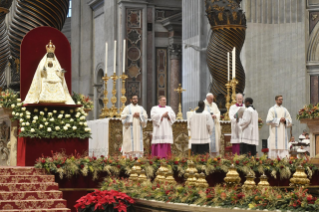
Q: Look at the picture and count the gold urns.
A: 13